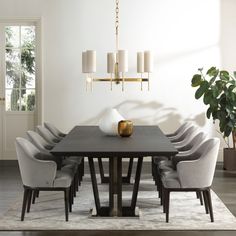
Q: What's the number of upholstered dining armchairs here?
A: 8